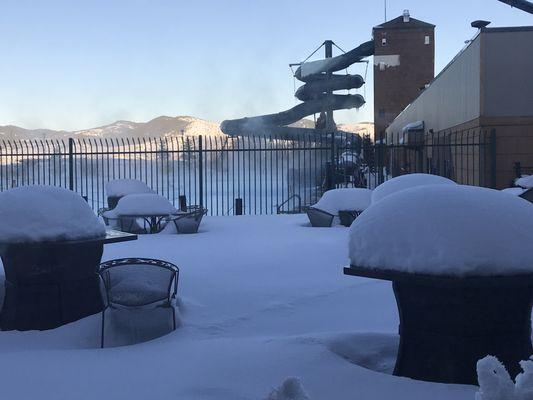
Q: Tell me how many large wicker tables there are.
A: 2